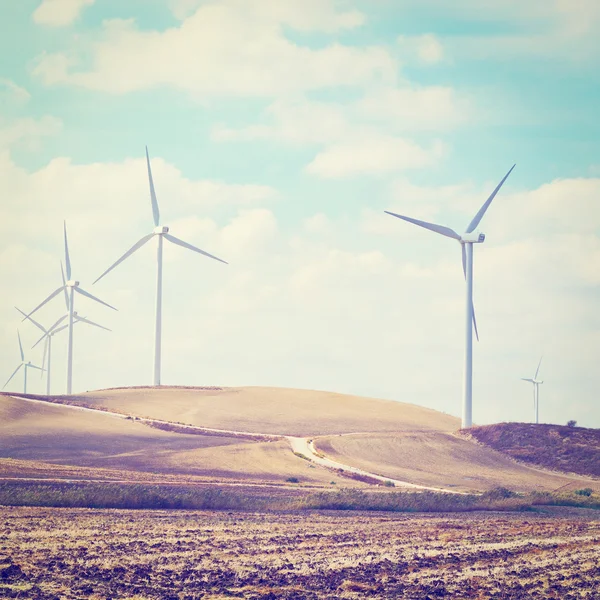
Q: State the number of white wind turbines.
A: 7